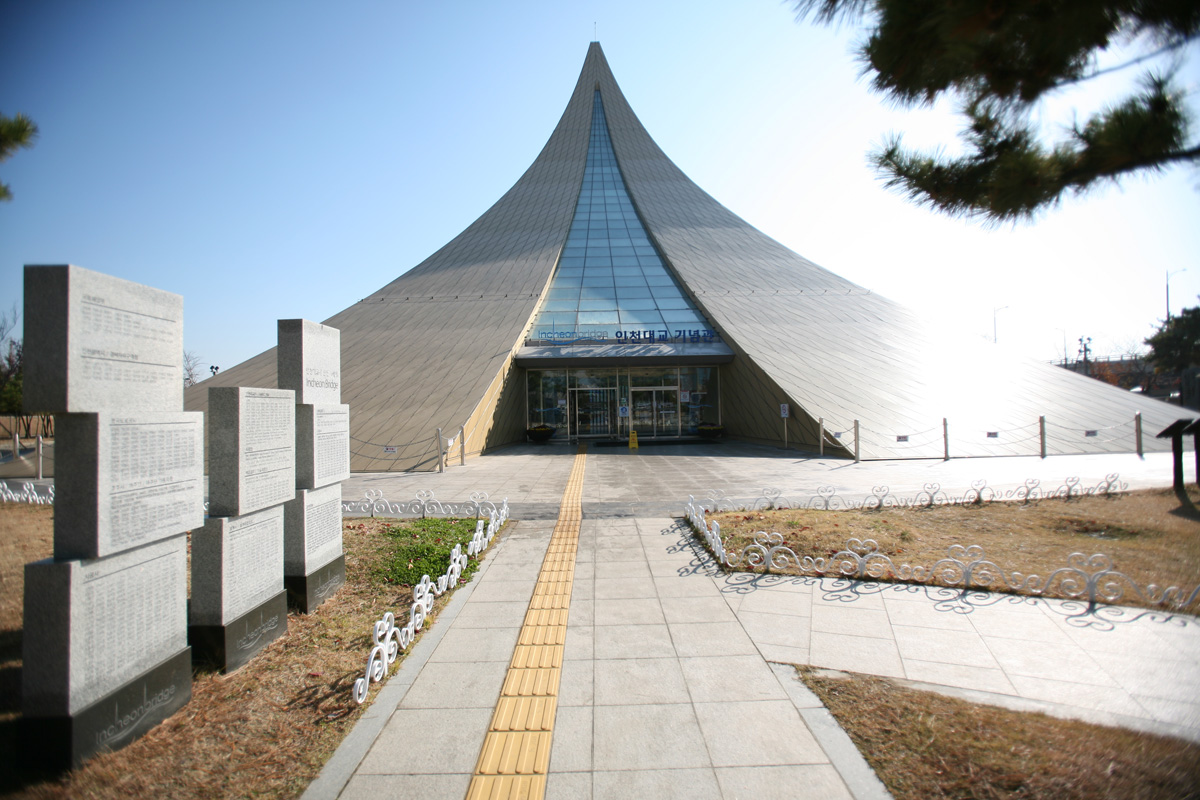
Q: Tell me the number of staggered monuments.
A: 3